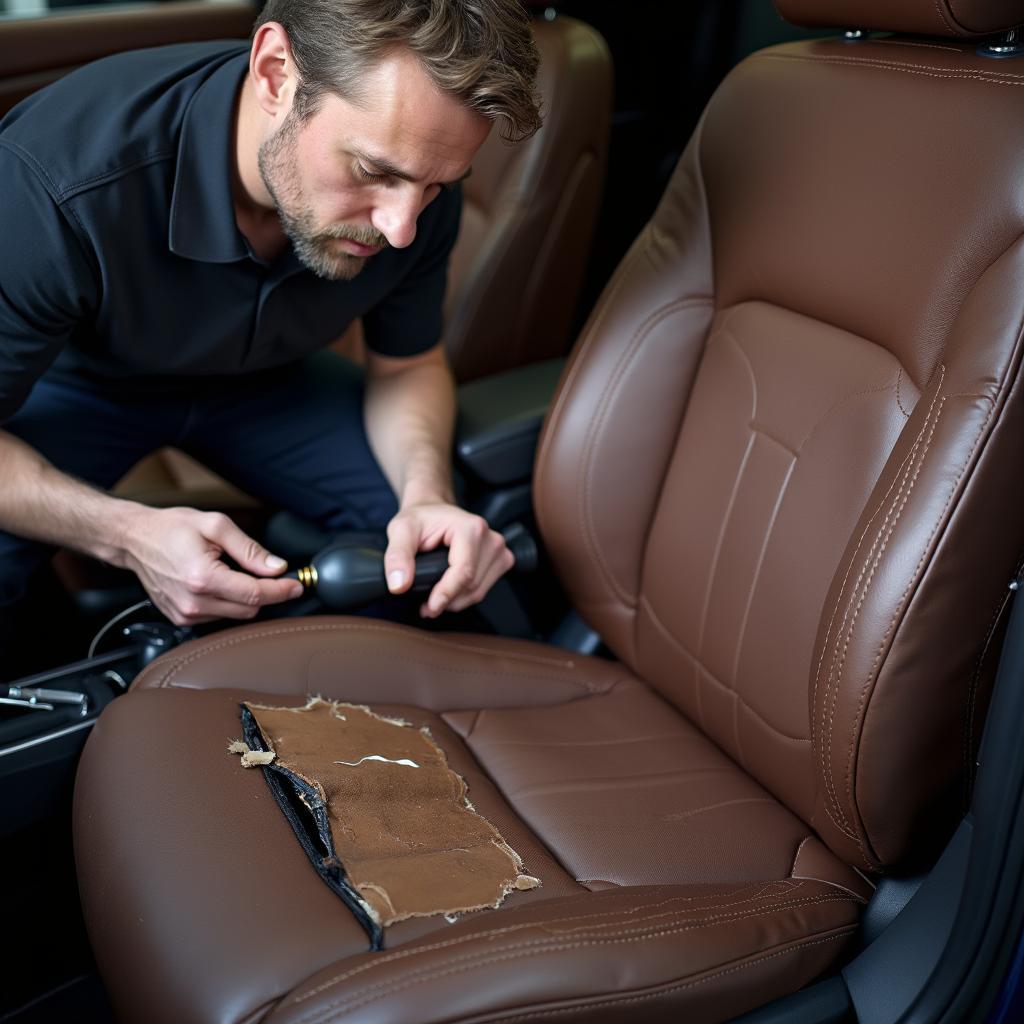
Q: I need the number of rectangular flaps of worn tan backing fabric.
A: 1